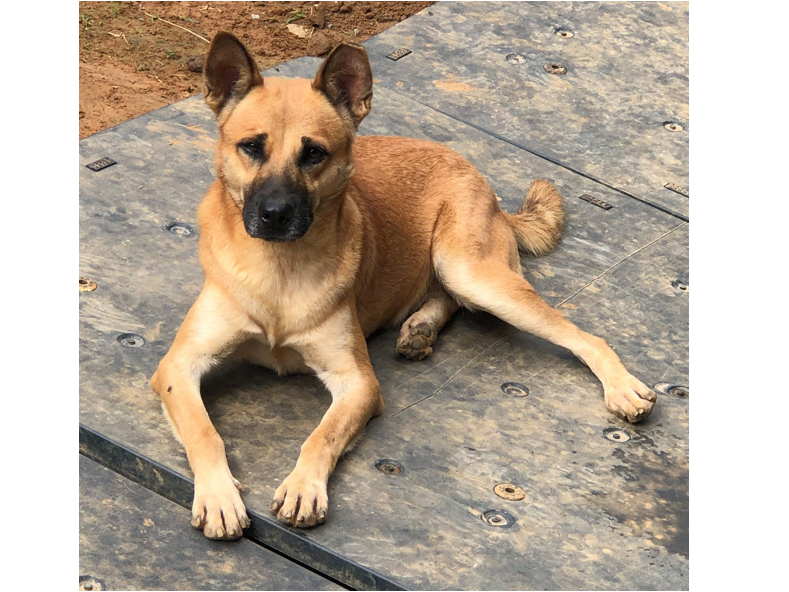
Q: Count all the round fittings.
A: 15